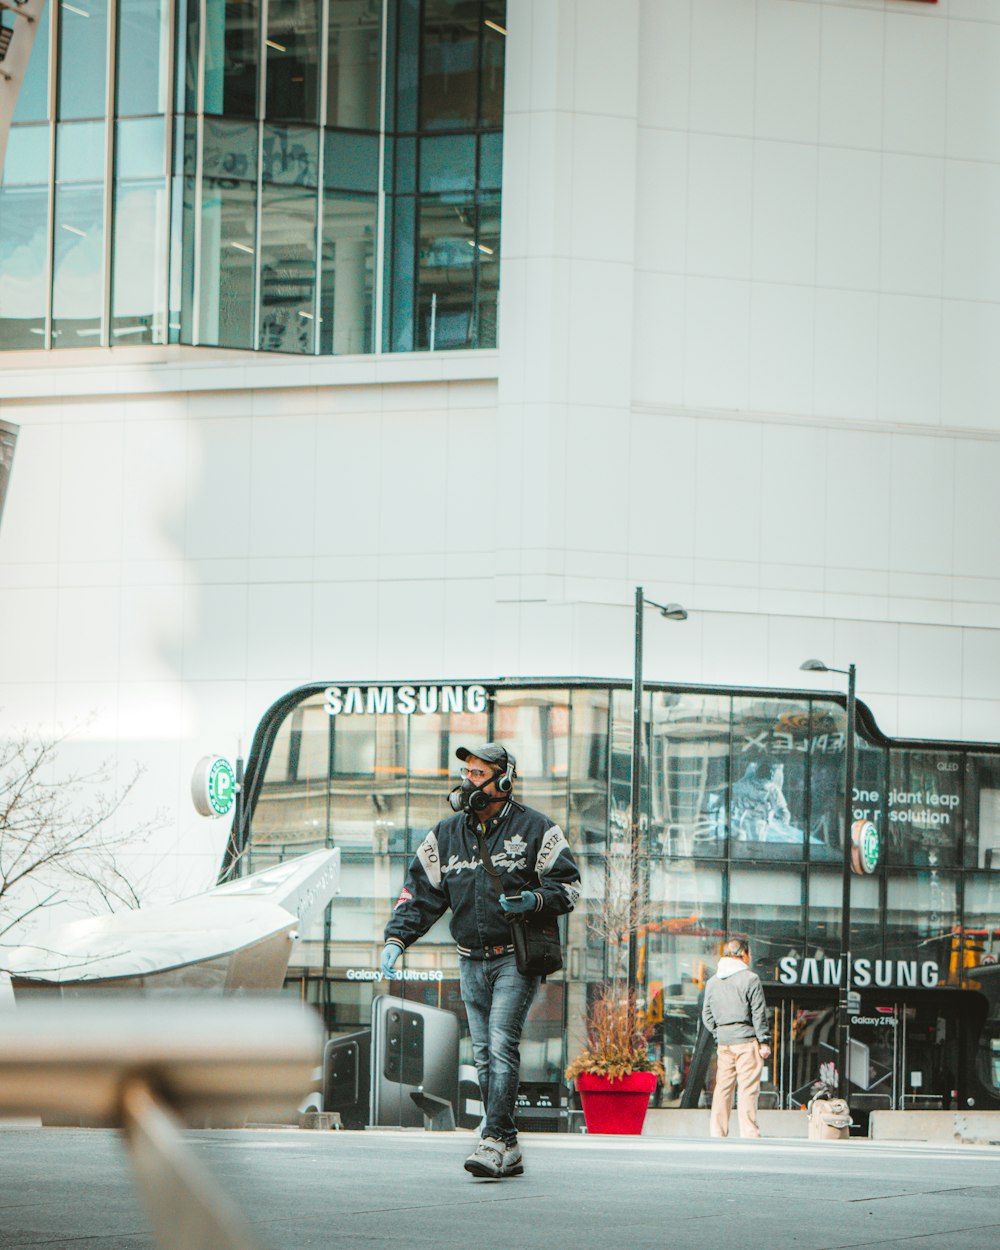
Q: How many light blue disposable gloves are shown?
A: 2